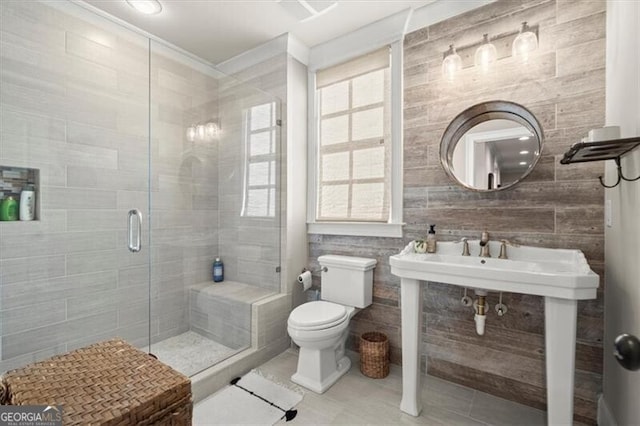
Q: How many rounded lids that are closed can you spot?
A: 1